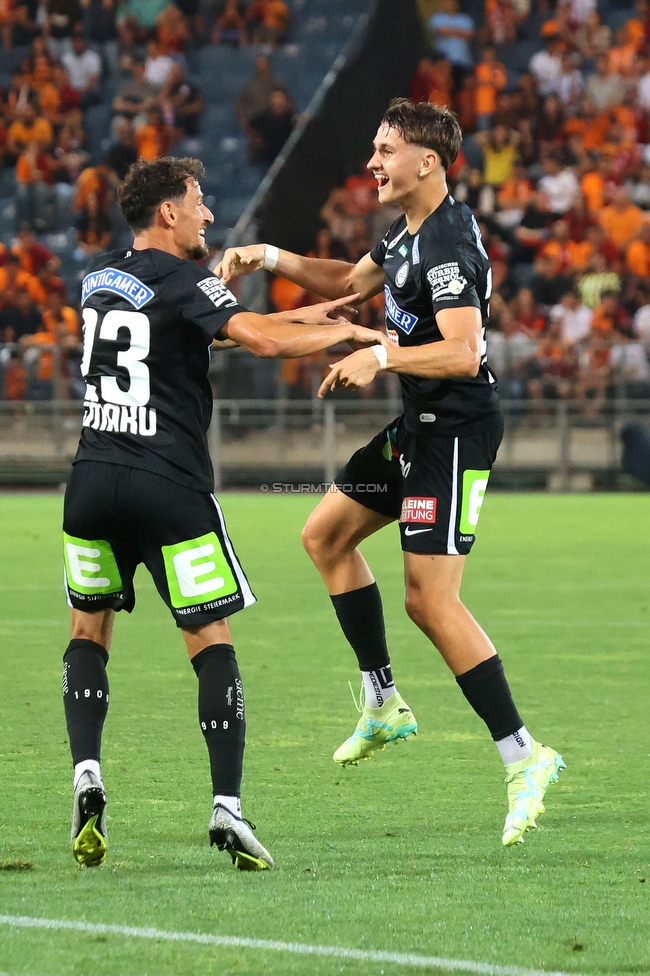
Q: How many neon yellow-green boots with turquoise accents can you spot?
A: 2